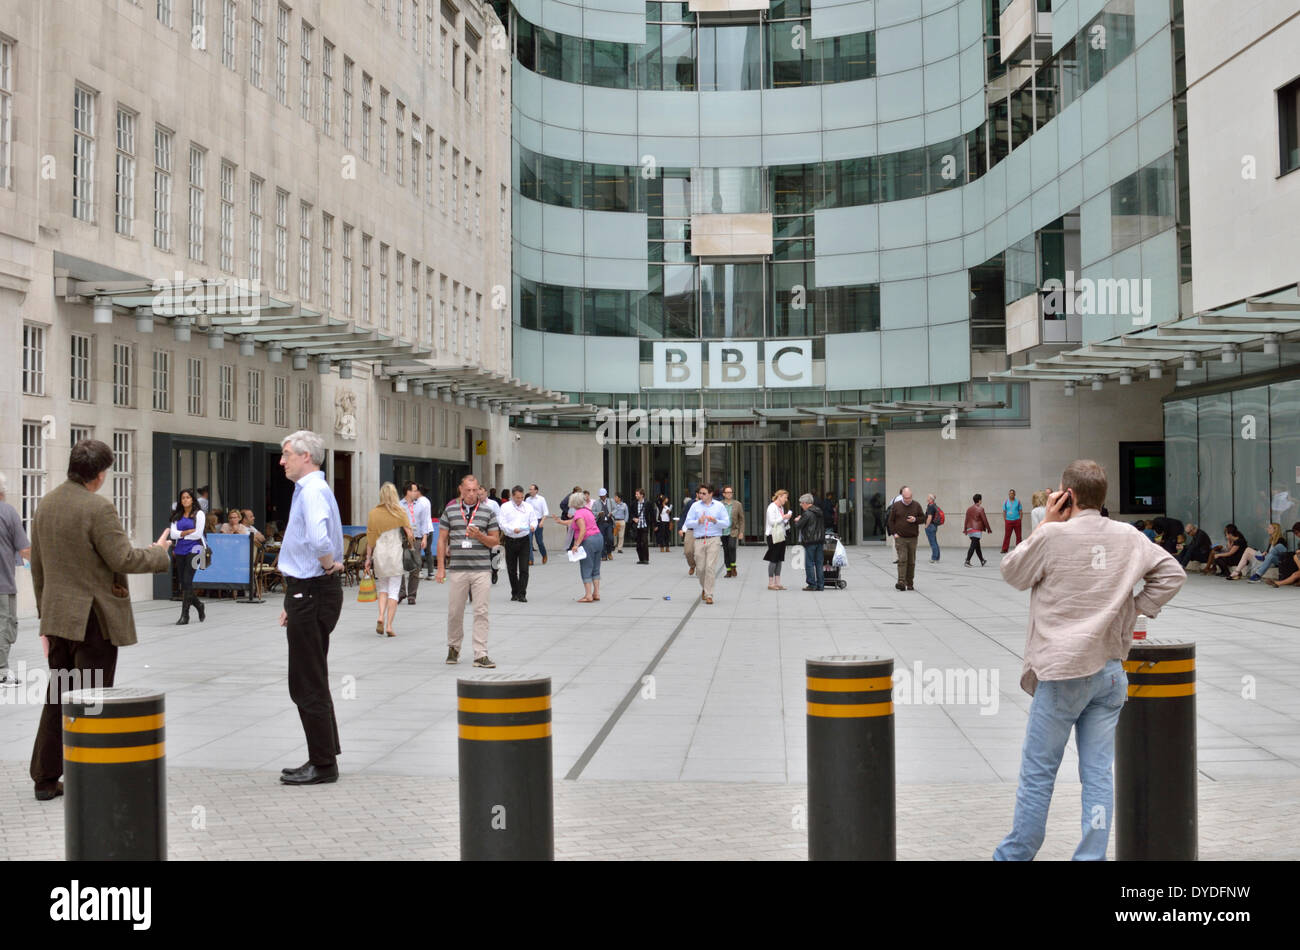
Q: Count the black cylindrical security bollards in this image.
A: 4